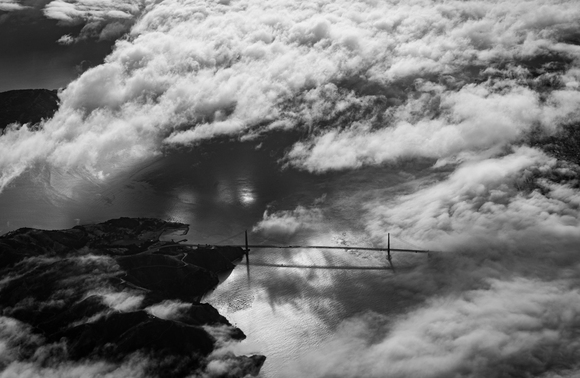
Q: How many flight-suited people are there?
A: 0